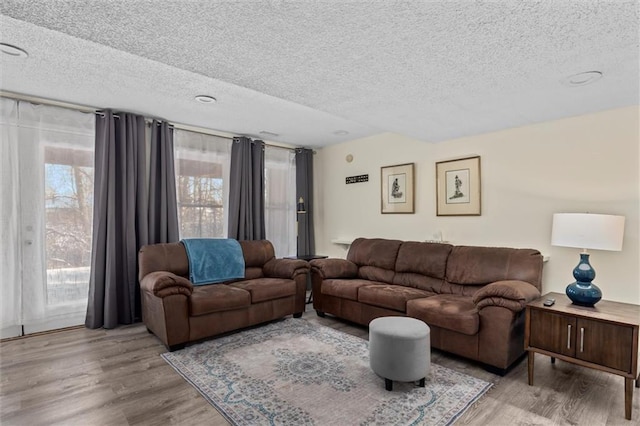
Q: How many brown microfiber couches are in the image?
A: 2